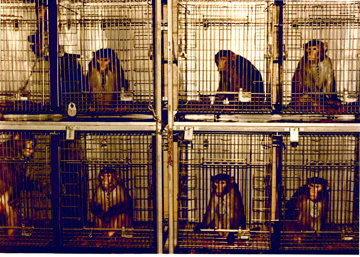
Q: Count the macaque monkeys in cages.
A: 7